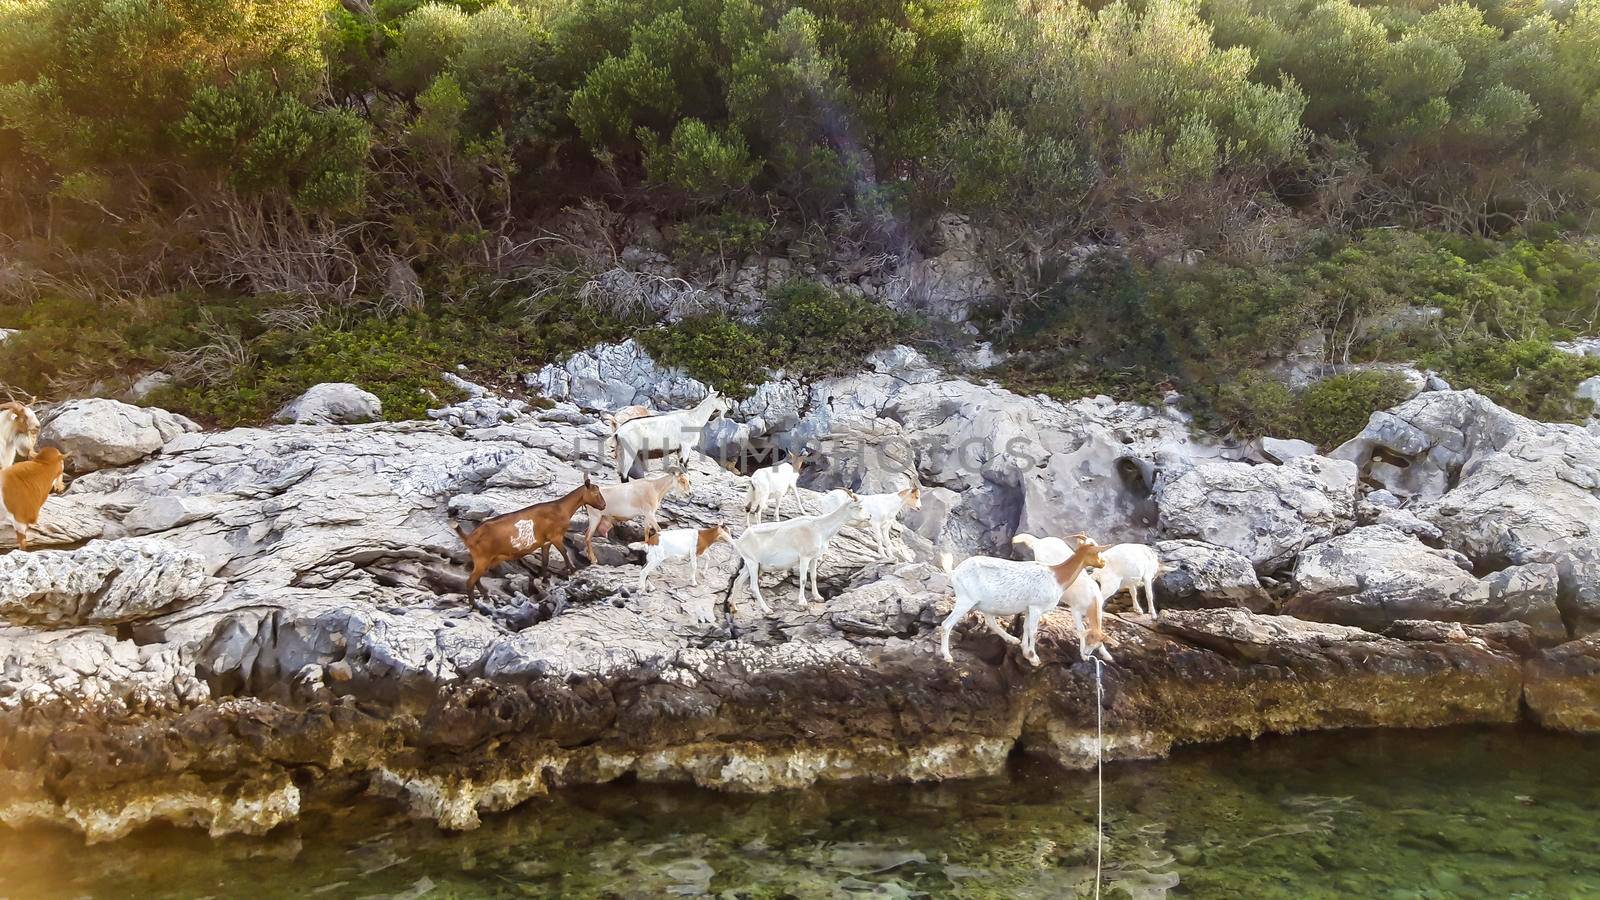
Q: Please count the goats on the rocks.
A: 12